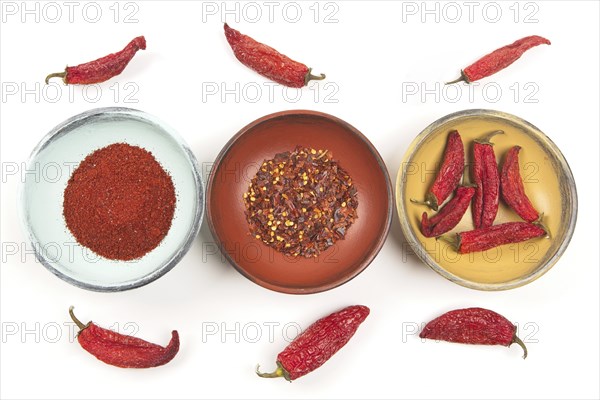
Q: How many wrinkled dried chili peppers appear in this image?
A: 11